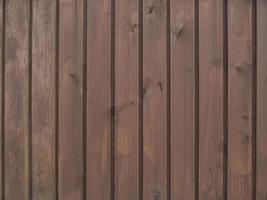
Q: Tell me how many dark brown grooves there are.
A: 10